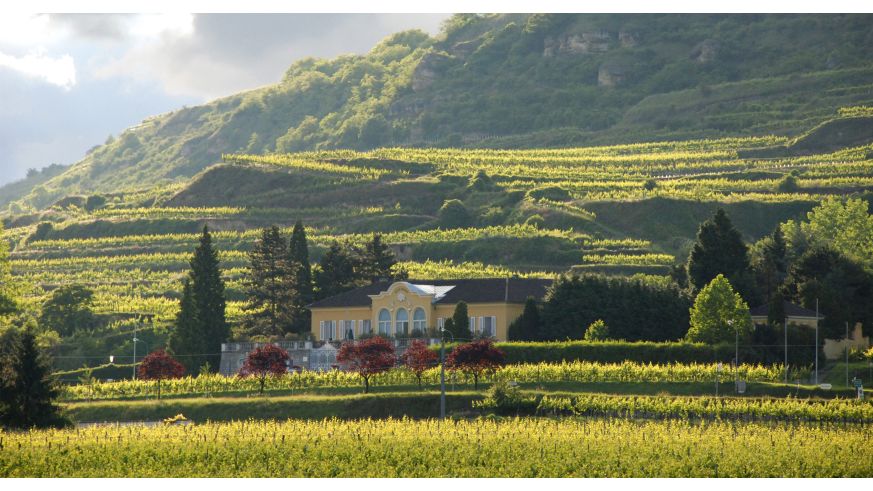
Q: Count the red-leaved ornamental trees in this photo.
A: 5